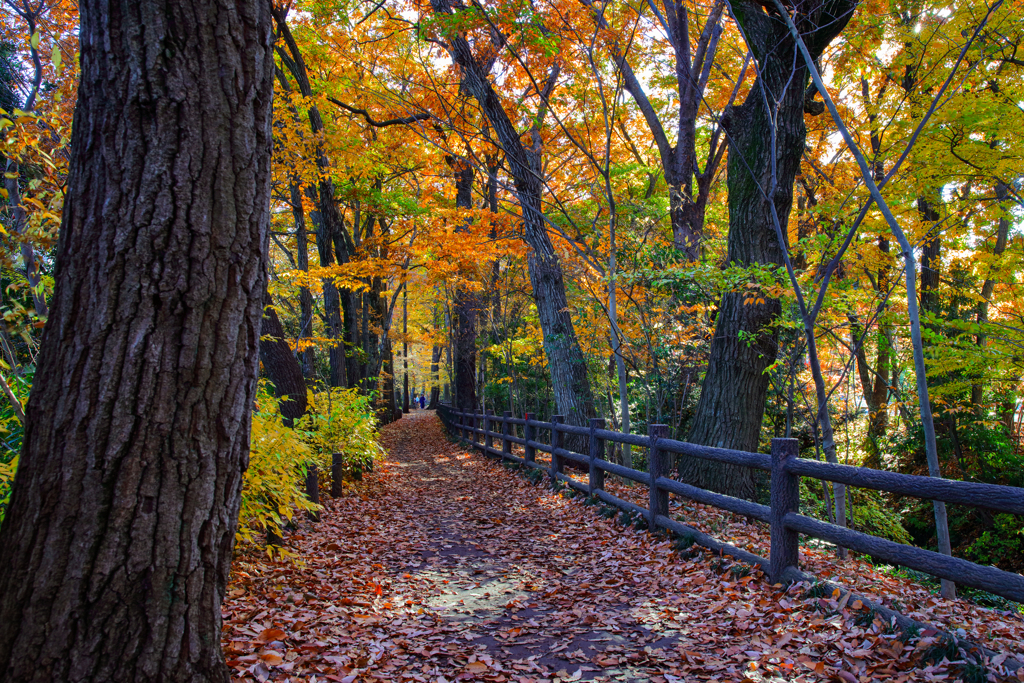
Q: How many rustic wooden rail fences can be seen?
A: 1